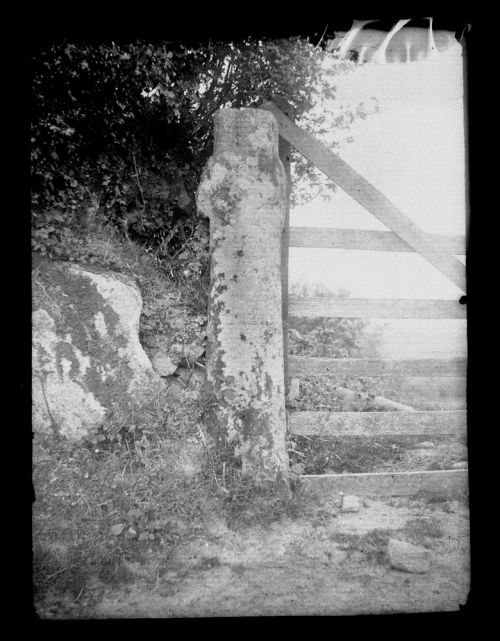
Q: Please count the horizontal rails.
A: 5